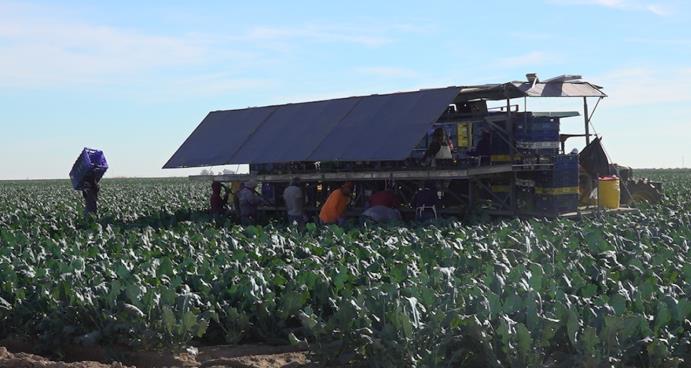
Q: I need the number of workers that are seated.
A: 0